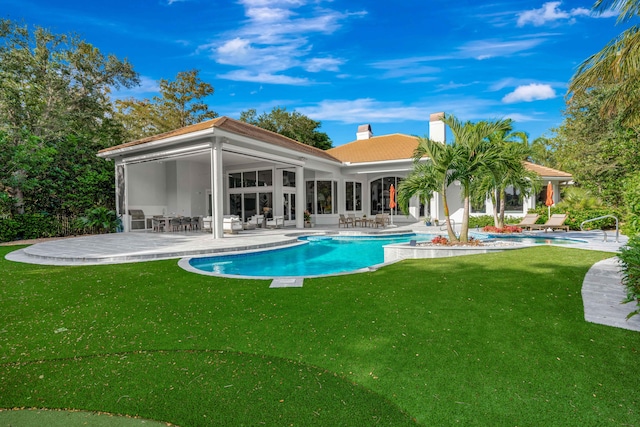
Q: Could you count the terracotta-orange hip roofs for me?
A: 3